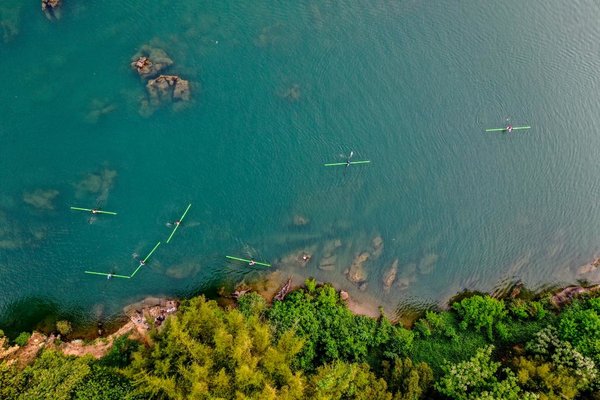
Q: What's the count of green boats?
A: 7